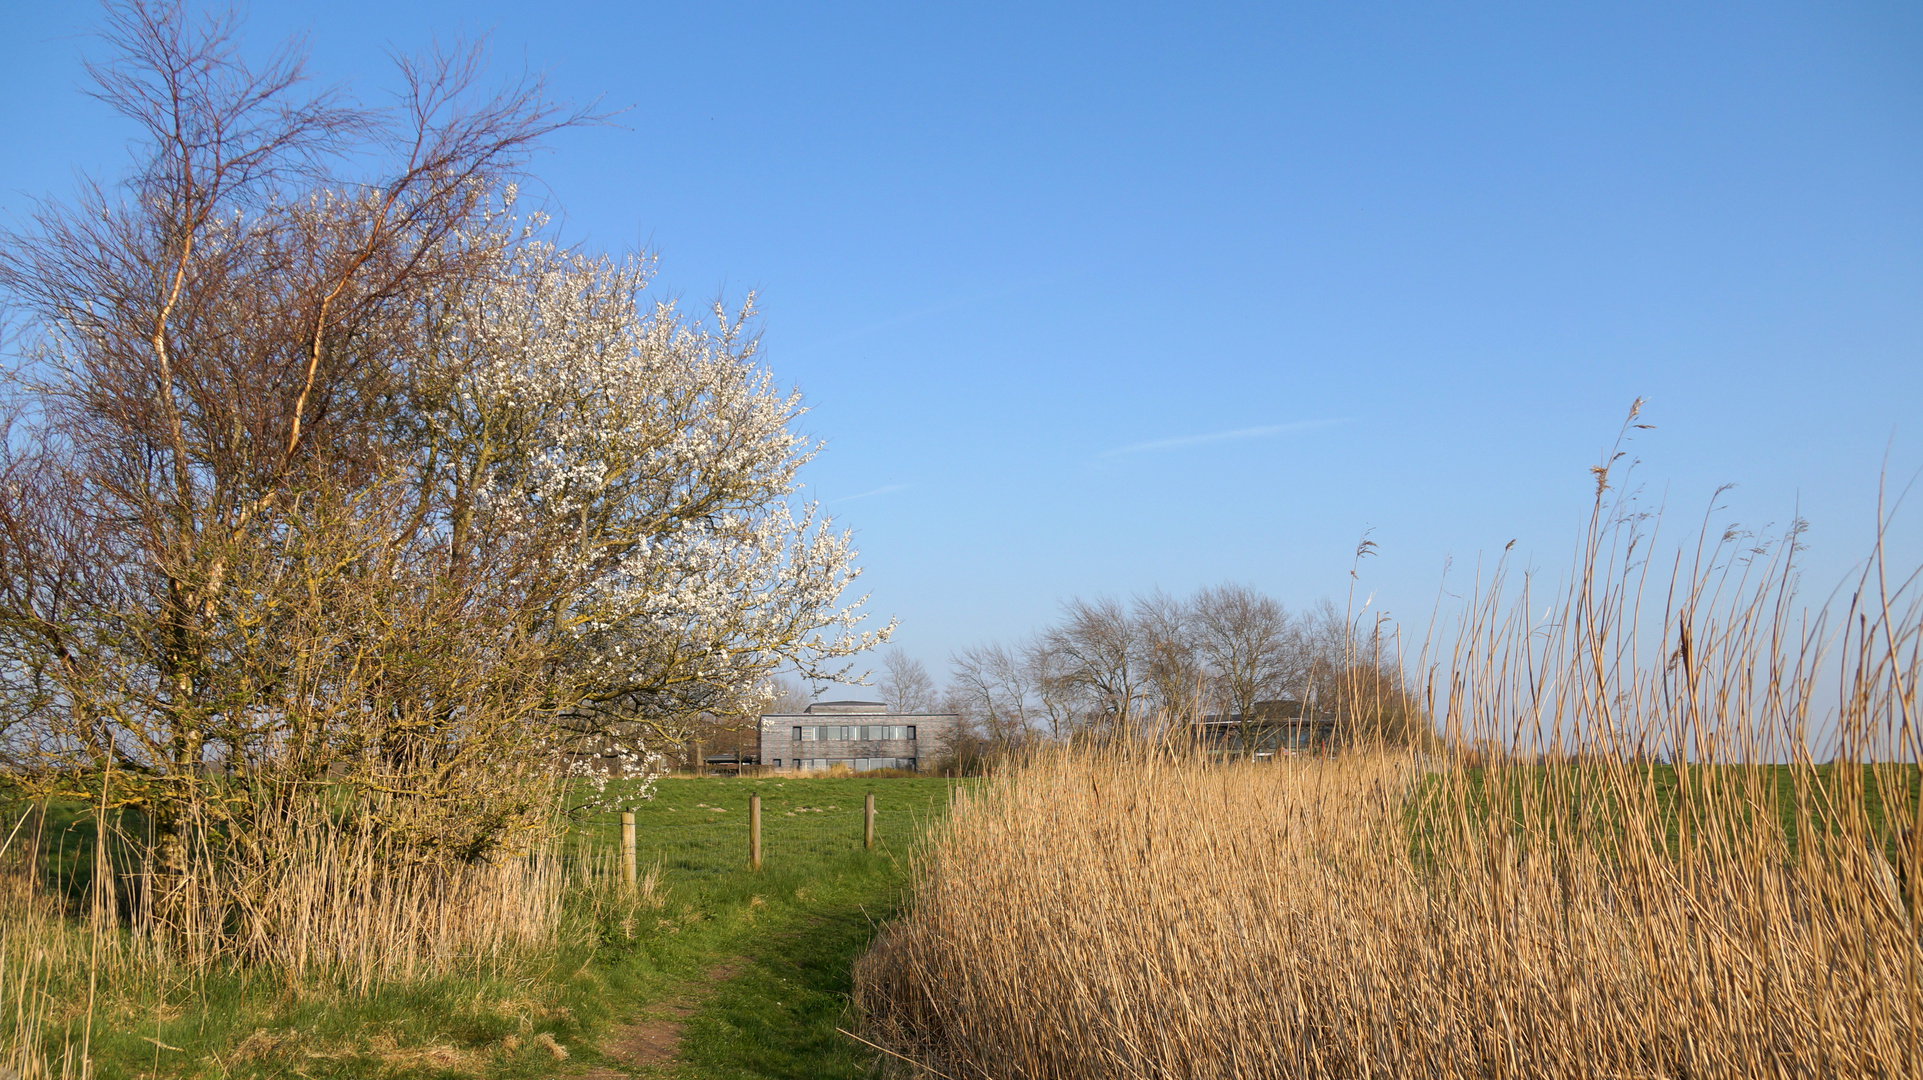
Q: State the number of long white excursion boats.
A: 0